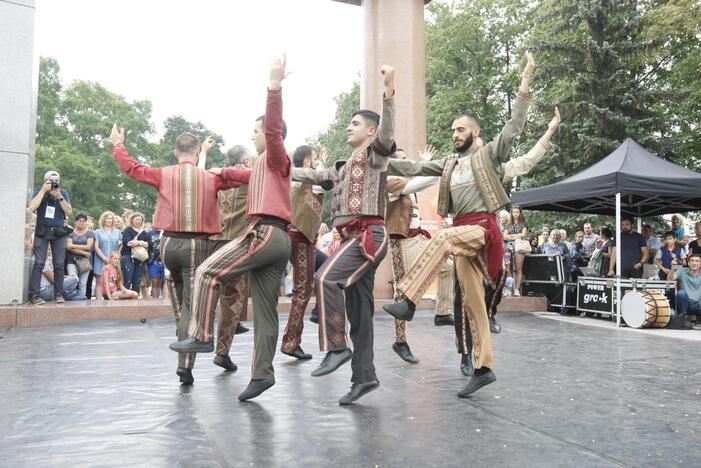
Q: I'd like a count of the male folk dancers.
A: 8